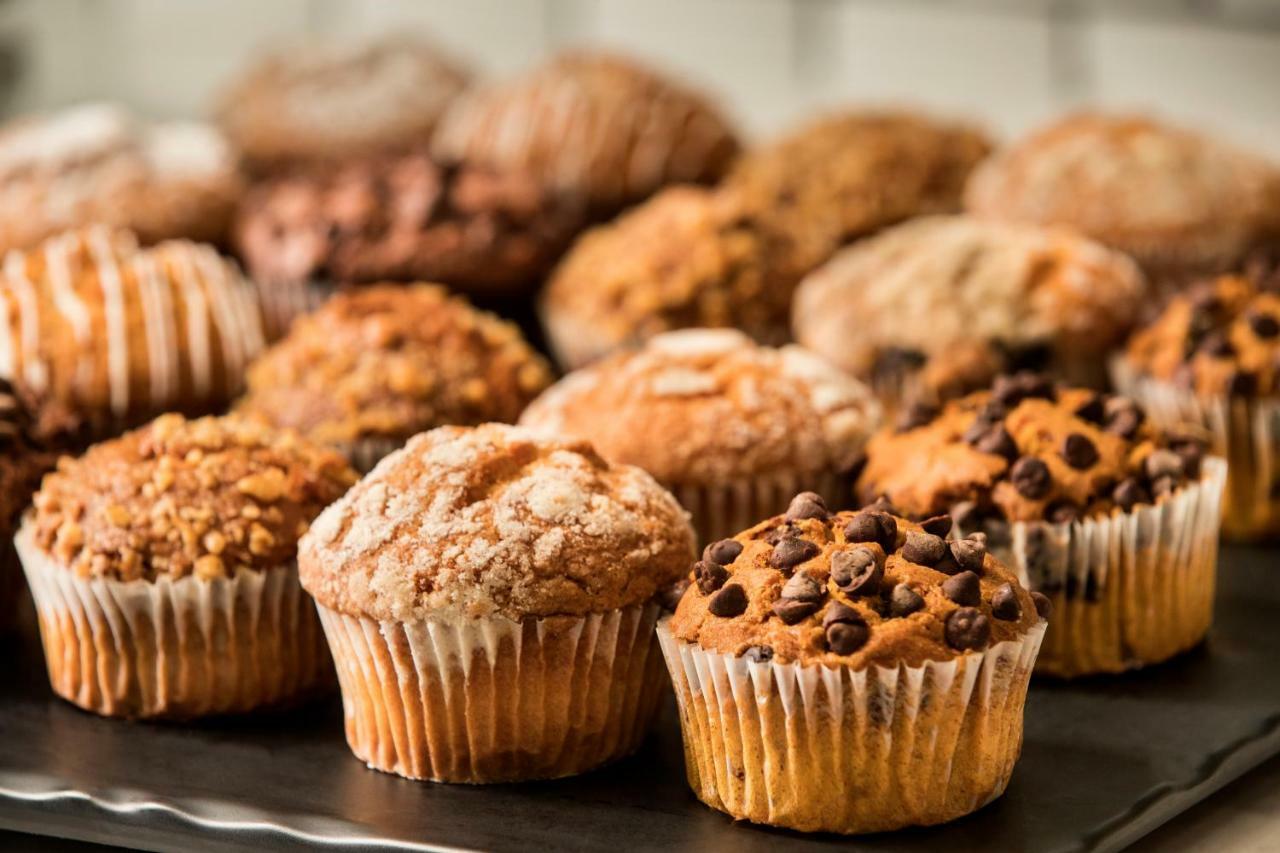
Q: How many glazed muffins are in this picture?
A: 2